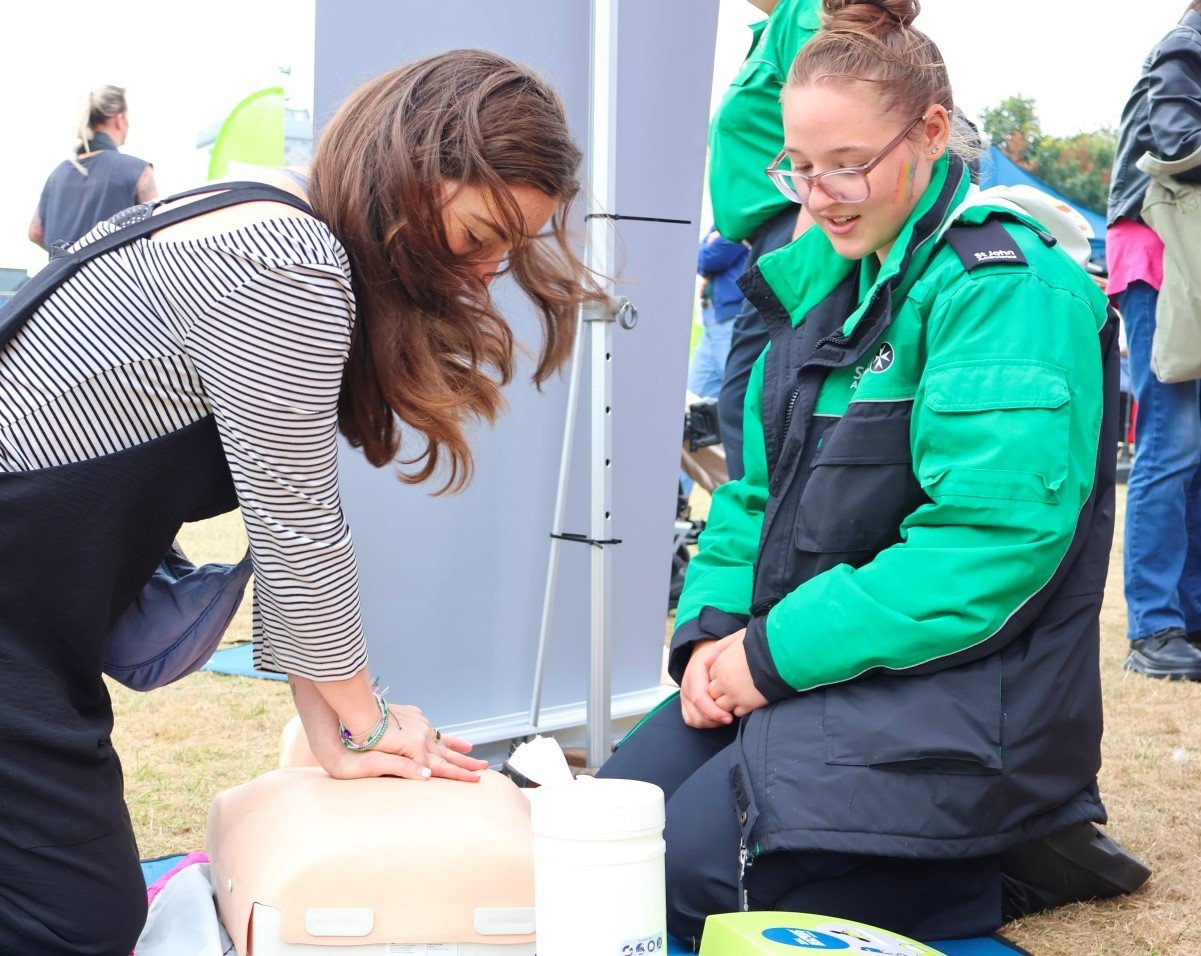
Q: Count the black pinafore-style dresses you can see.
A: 1